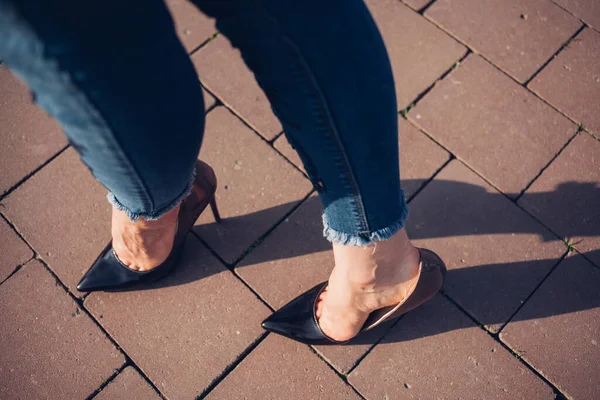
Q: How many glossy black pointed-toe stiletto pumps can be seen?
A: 2